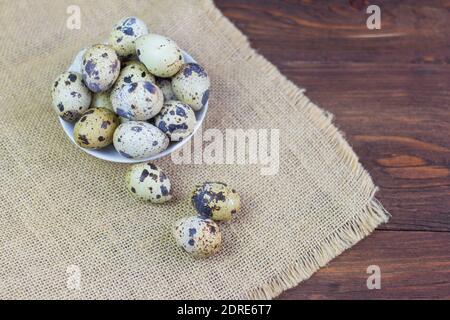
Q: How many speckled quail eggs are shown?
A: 15